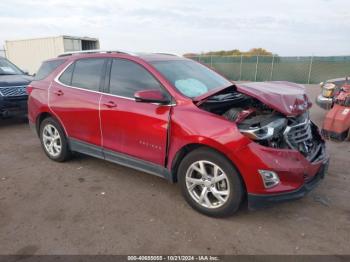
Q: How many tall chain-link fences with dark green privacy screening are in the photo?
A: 1